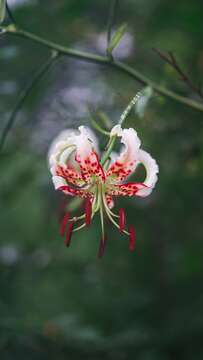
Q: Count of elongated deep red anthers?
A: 6